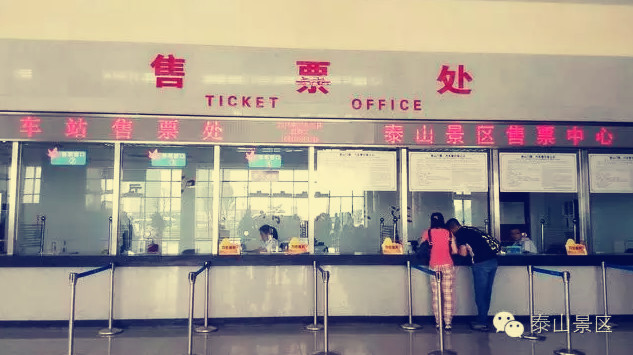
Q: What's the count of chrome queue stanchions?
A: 11